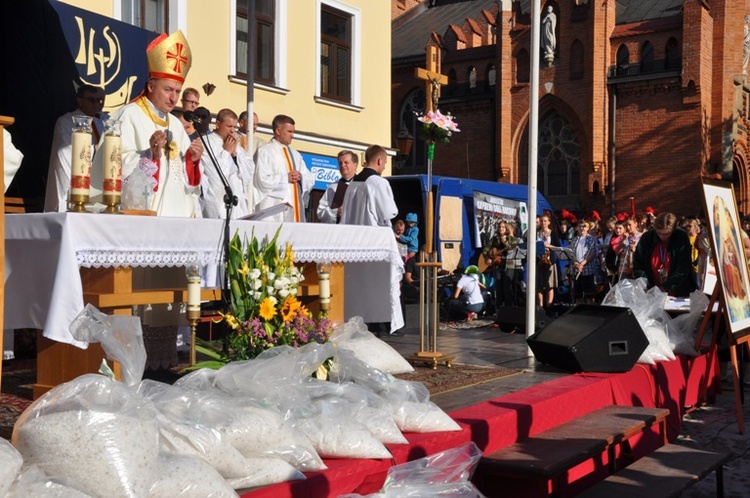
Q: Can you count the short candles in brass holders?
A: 2